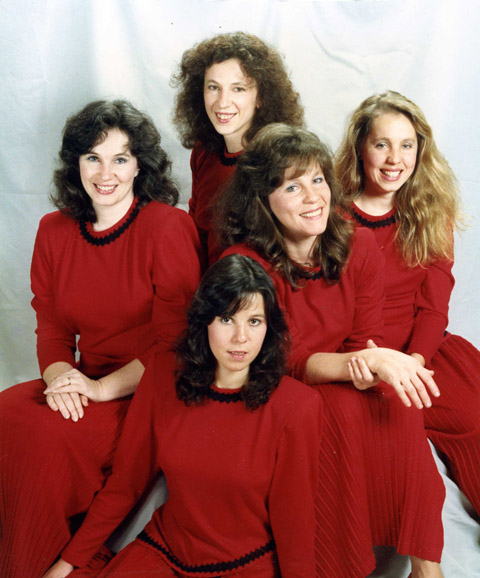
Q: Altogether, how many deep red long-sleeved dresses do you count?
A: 5